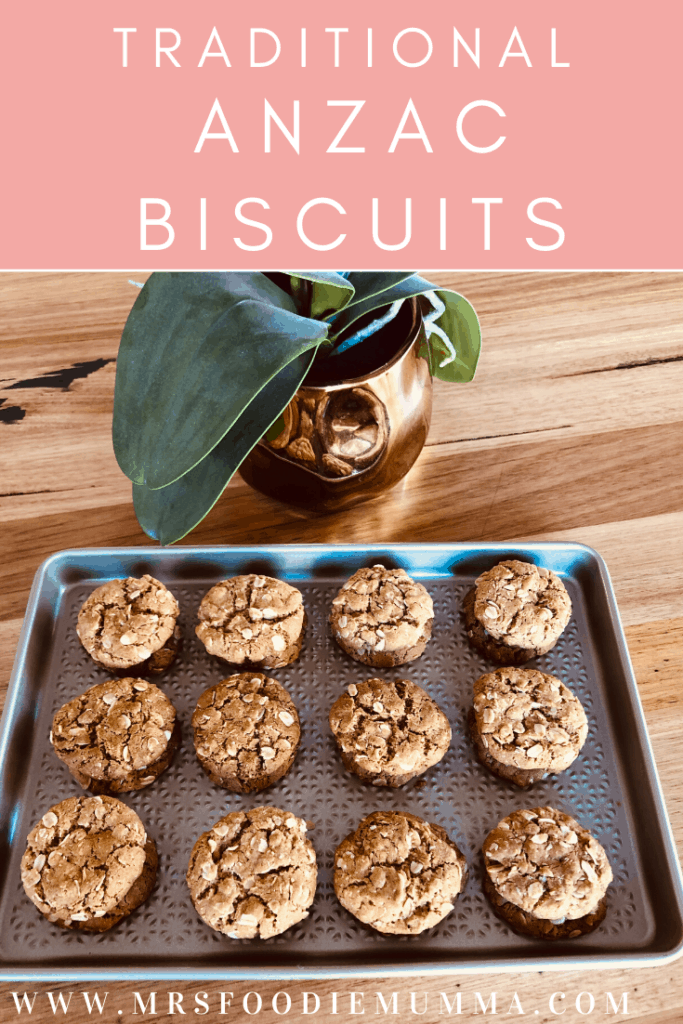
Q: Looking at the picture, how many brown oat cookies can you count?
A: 12